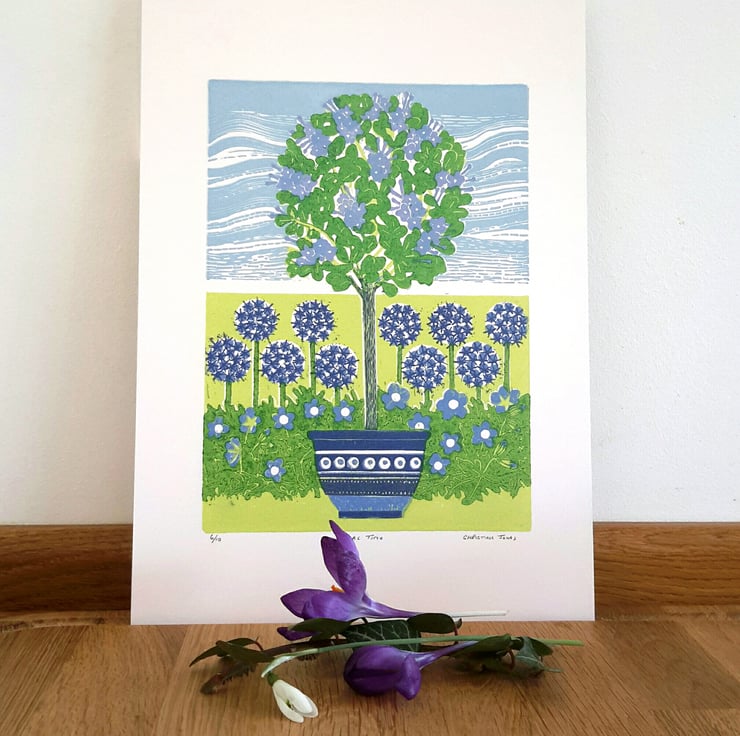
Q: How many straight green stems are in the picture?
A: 10